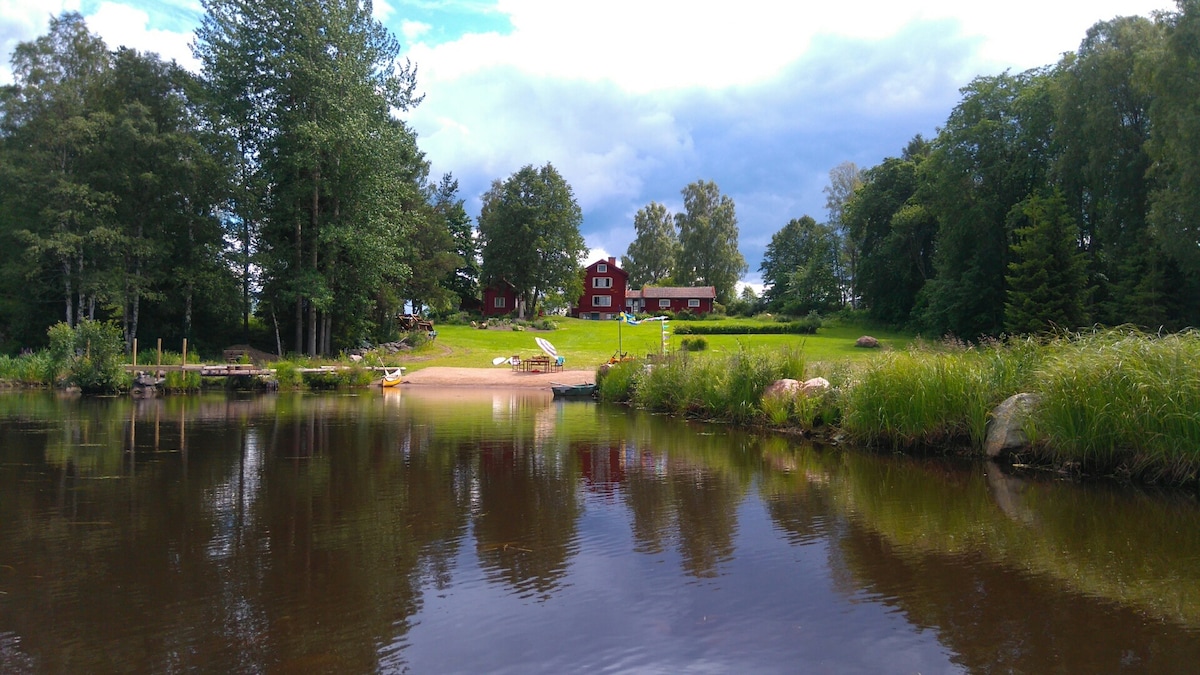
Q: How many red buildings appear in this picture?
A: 3